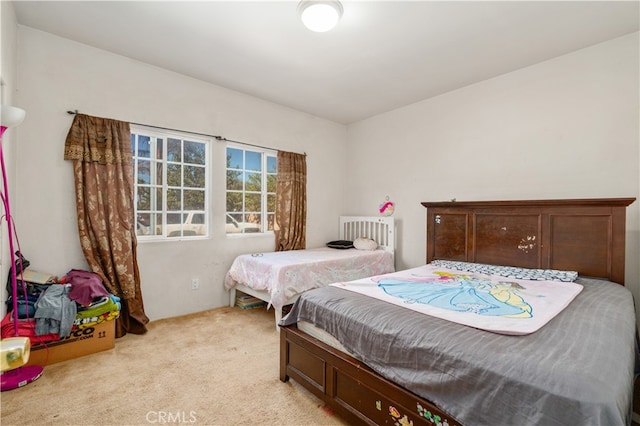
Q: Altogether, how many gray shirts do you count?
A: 1